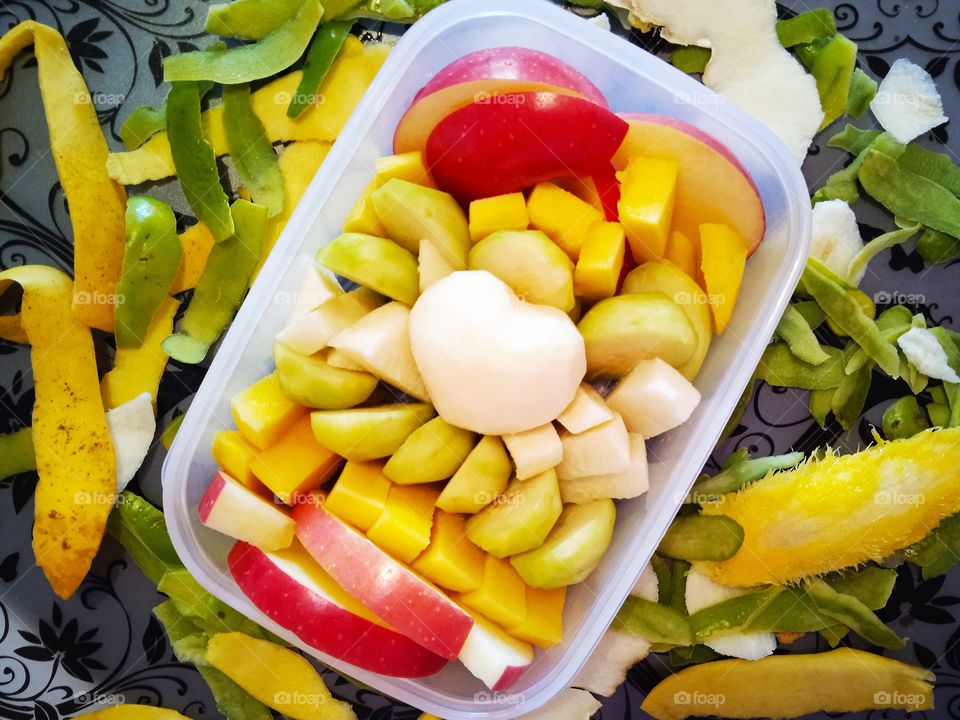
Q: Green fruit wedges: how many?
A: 11